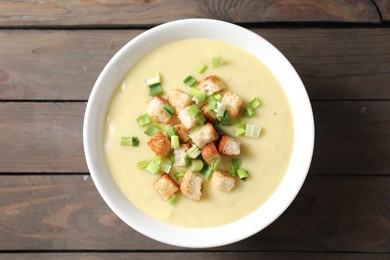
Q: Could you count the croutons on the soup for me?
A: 15